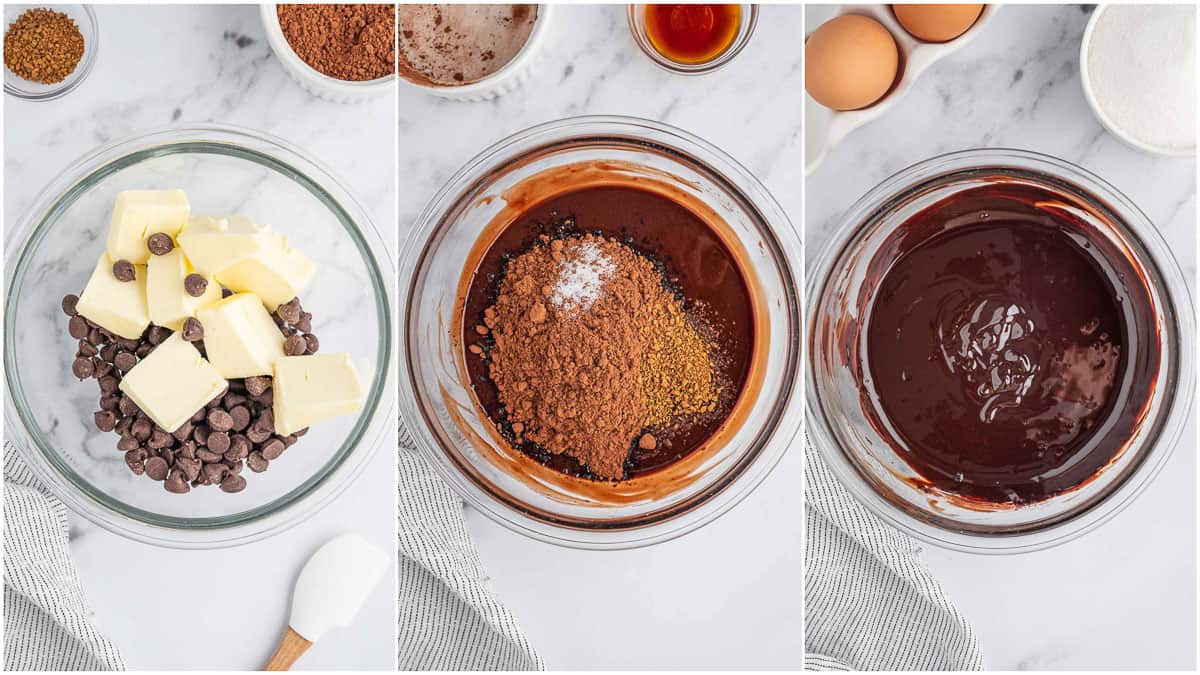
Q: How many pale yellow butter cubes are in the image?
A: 8